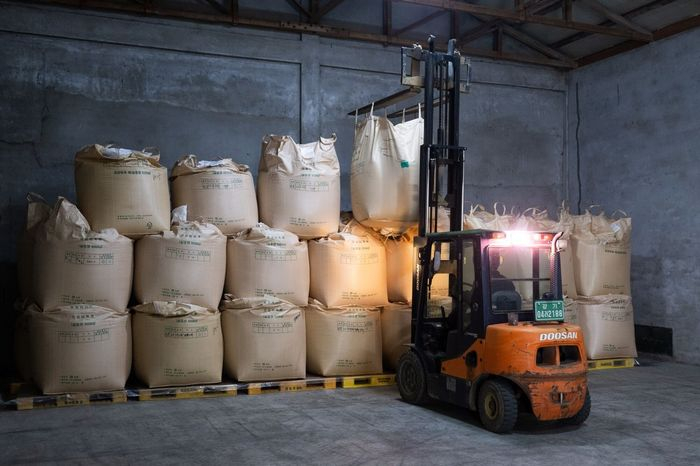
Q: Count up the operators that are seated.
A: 1